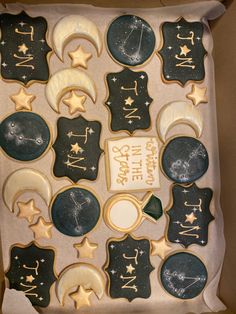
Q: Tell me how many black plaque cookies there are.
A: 7